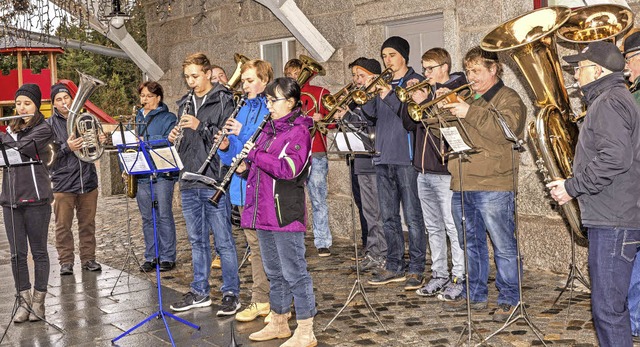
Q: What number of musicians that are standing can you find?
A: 15